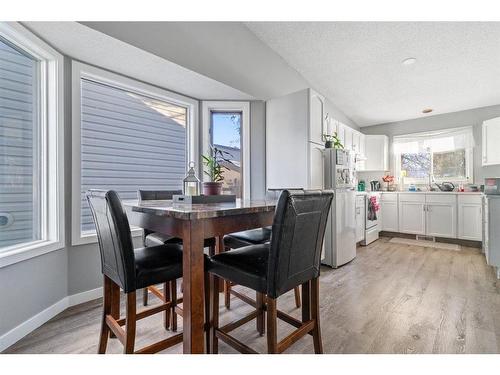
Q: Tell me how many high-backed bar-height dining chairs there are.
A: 4